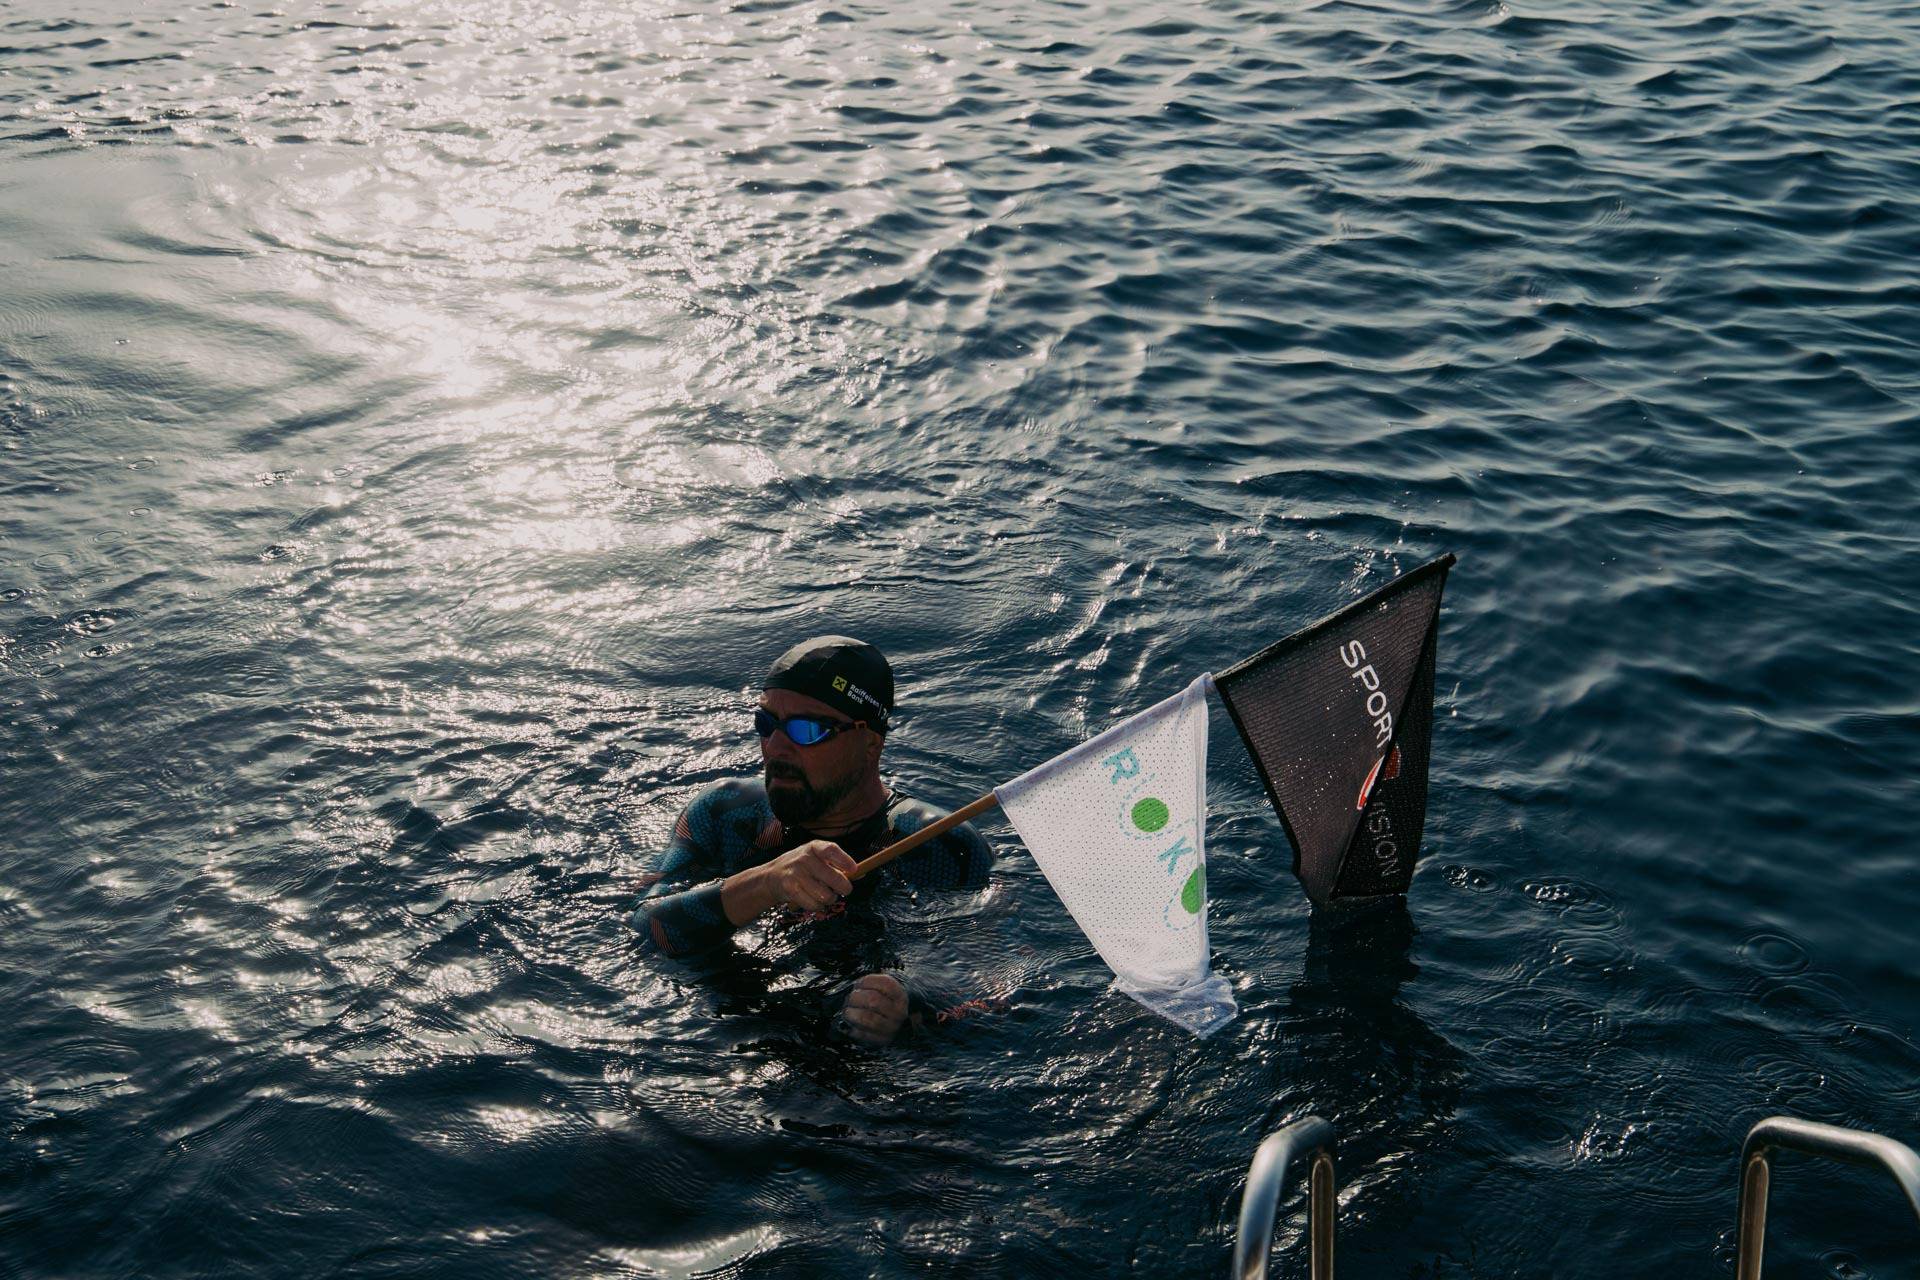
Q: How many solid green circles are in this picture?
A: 2